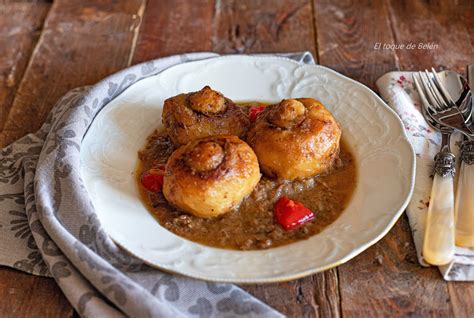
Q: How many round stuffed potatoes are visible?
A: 3